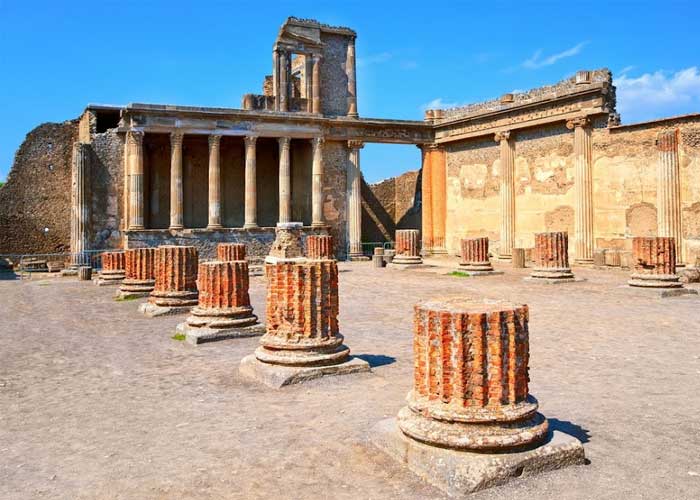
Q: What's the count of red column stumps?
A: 12